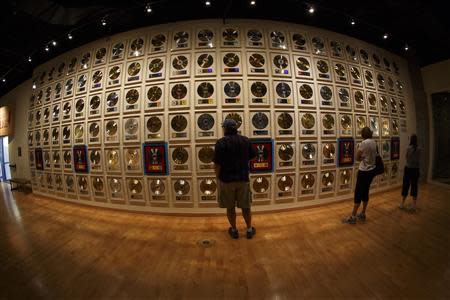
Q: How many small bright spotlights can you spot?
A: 13